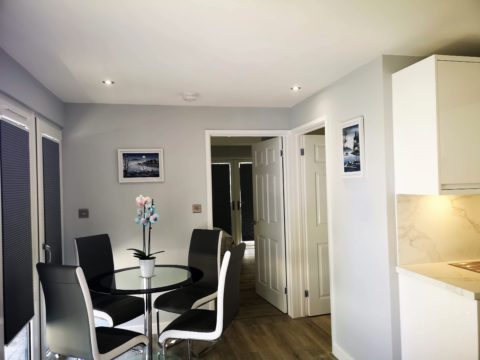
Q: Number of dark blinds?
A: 4